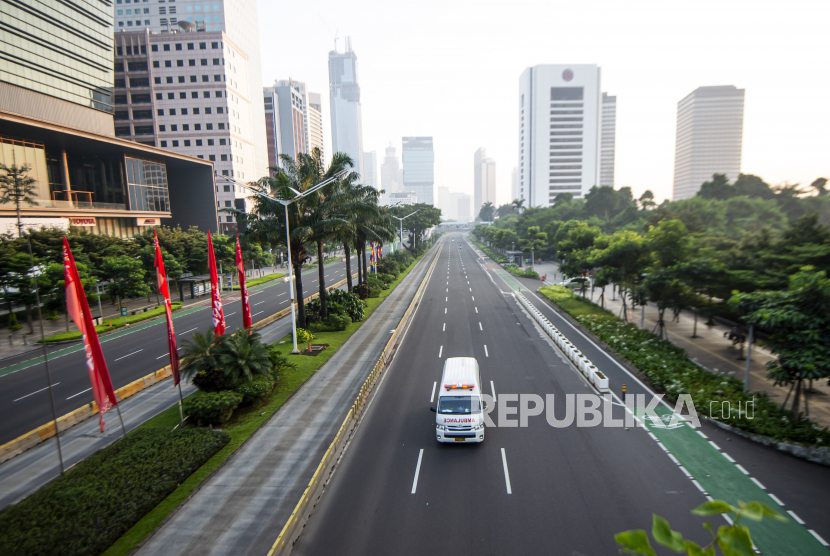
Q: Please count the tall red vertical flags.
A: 4